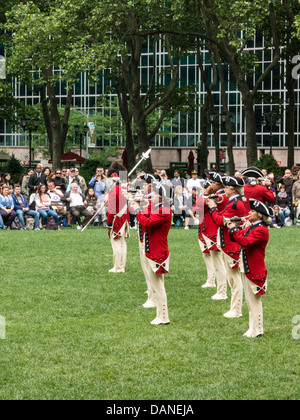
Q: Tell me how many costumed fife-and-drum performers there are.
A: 8